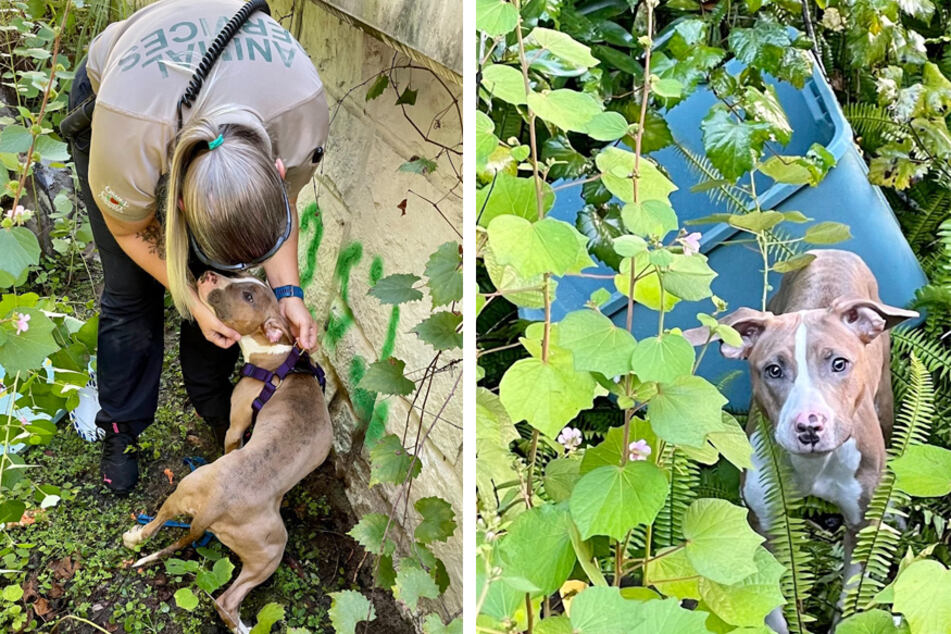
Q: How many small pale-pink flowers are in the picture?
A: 5